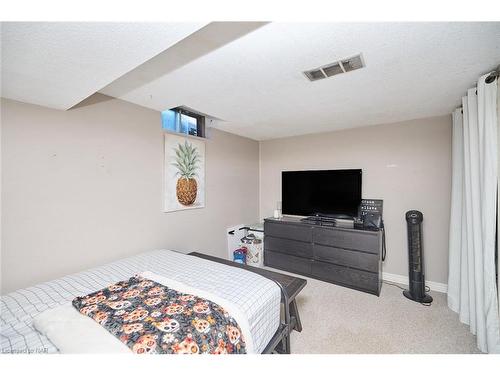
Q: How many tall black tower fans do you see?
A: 1